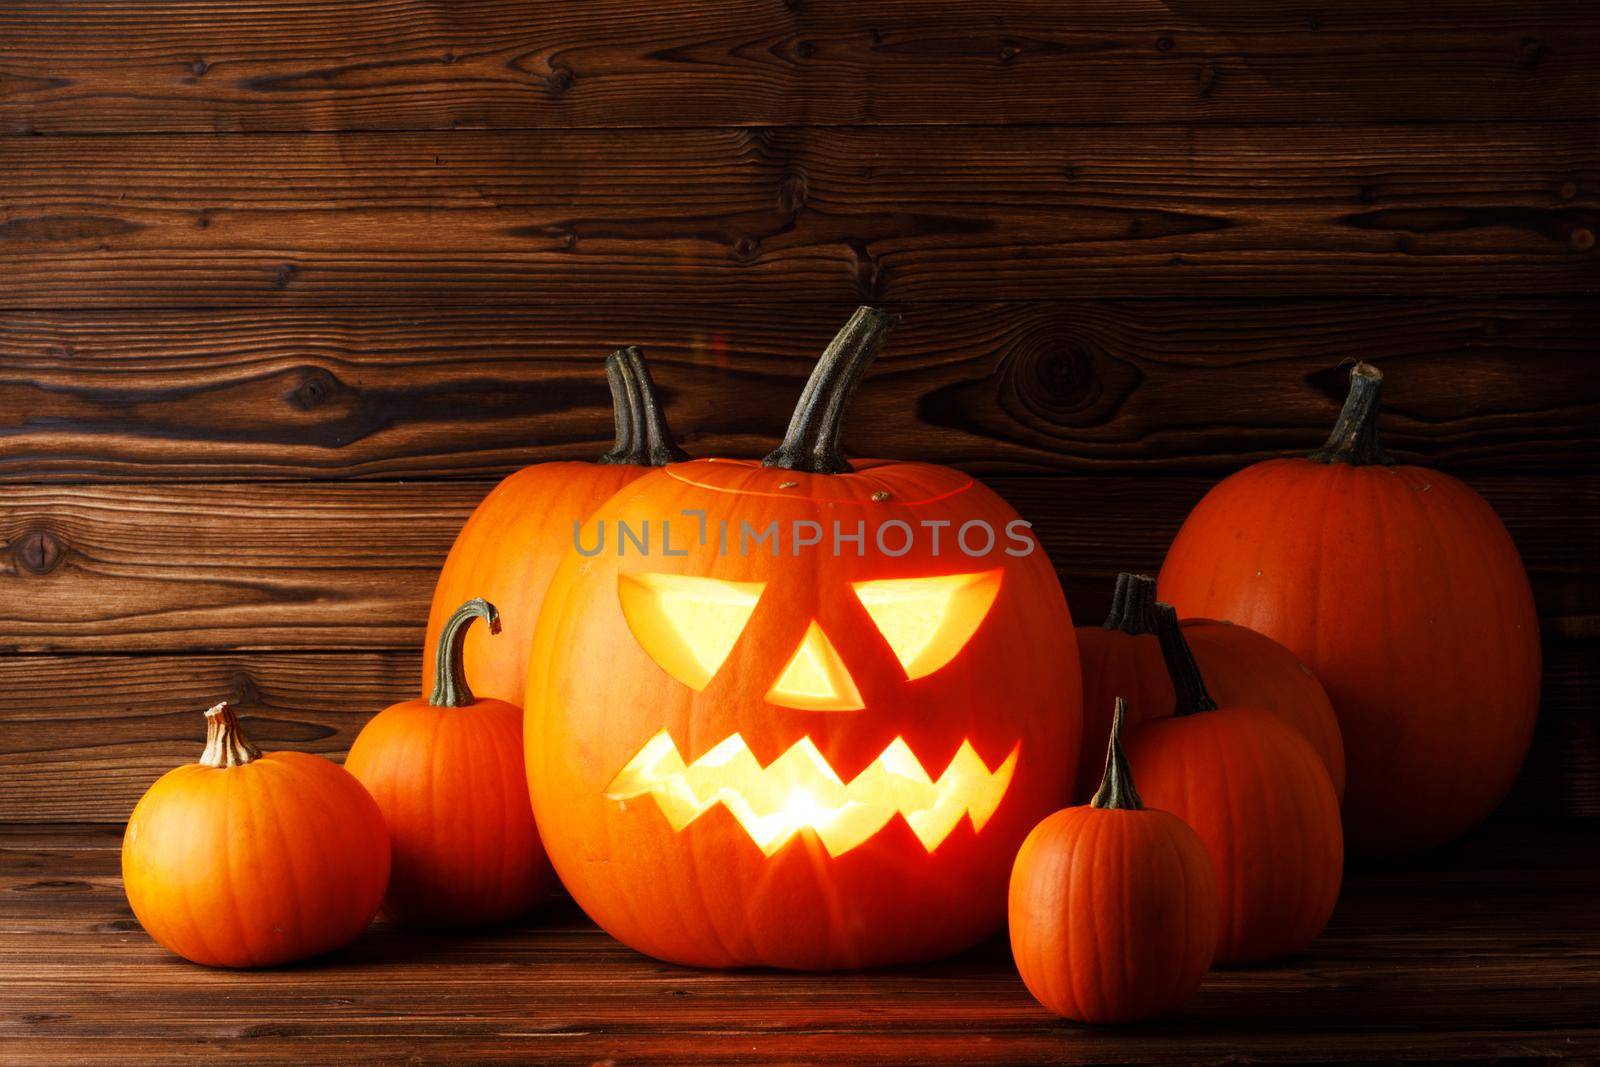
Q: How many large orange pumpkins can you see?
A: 3